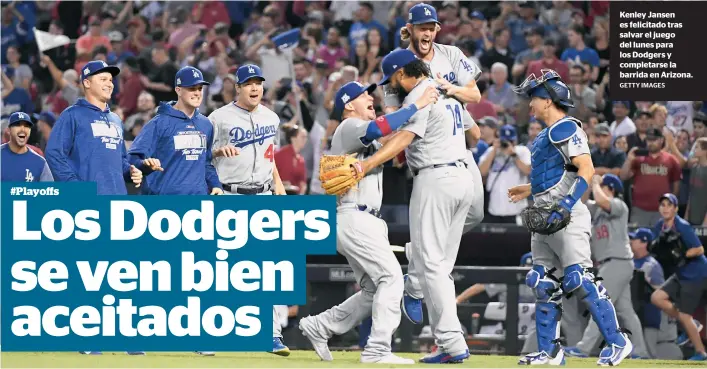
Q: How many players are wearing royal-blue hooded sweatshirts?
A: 2